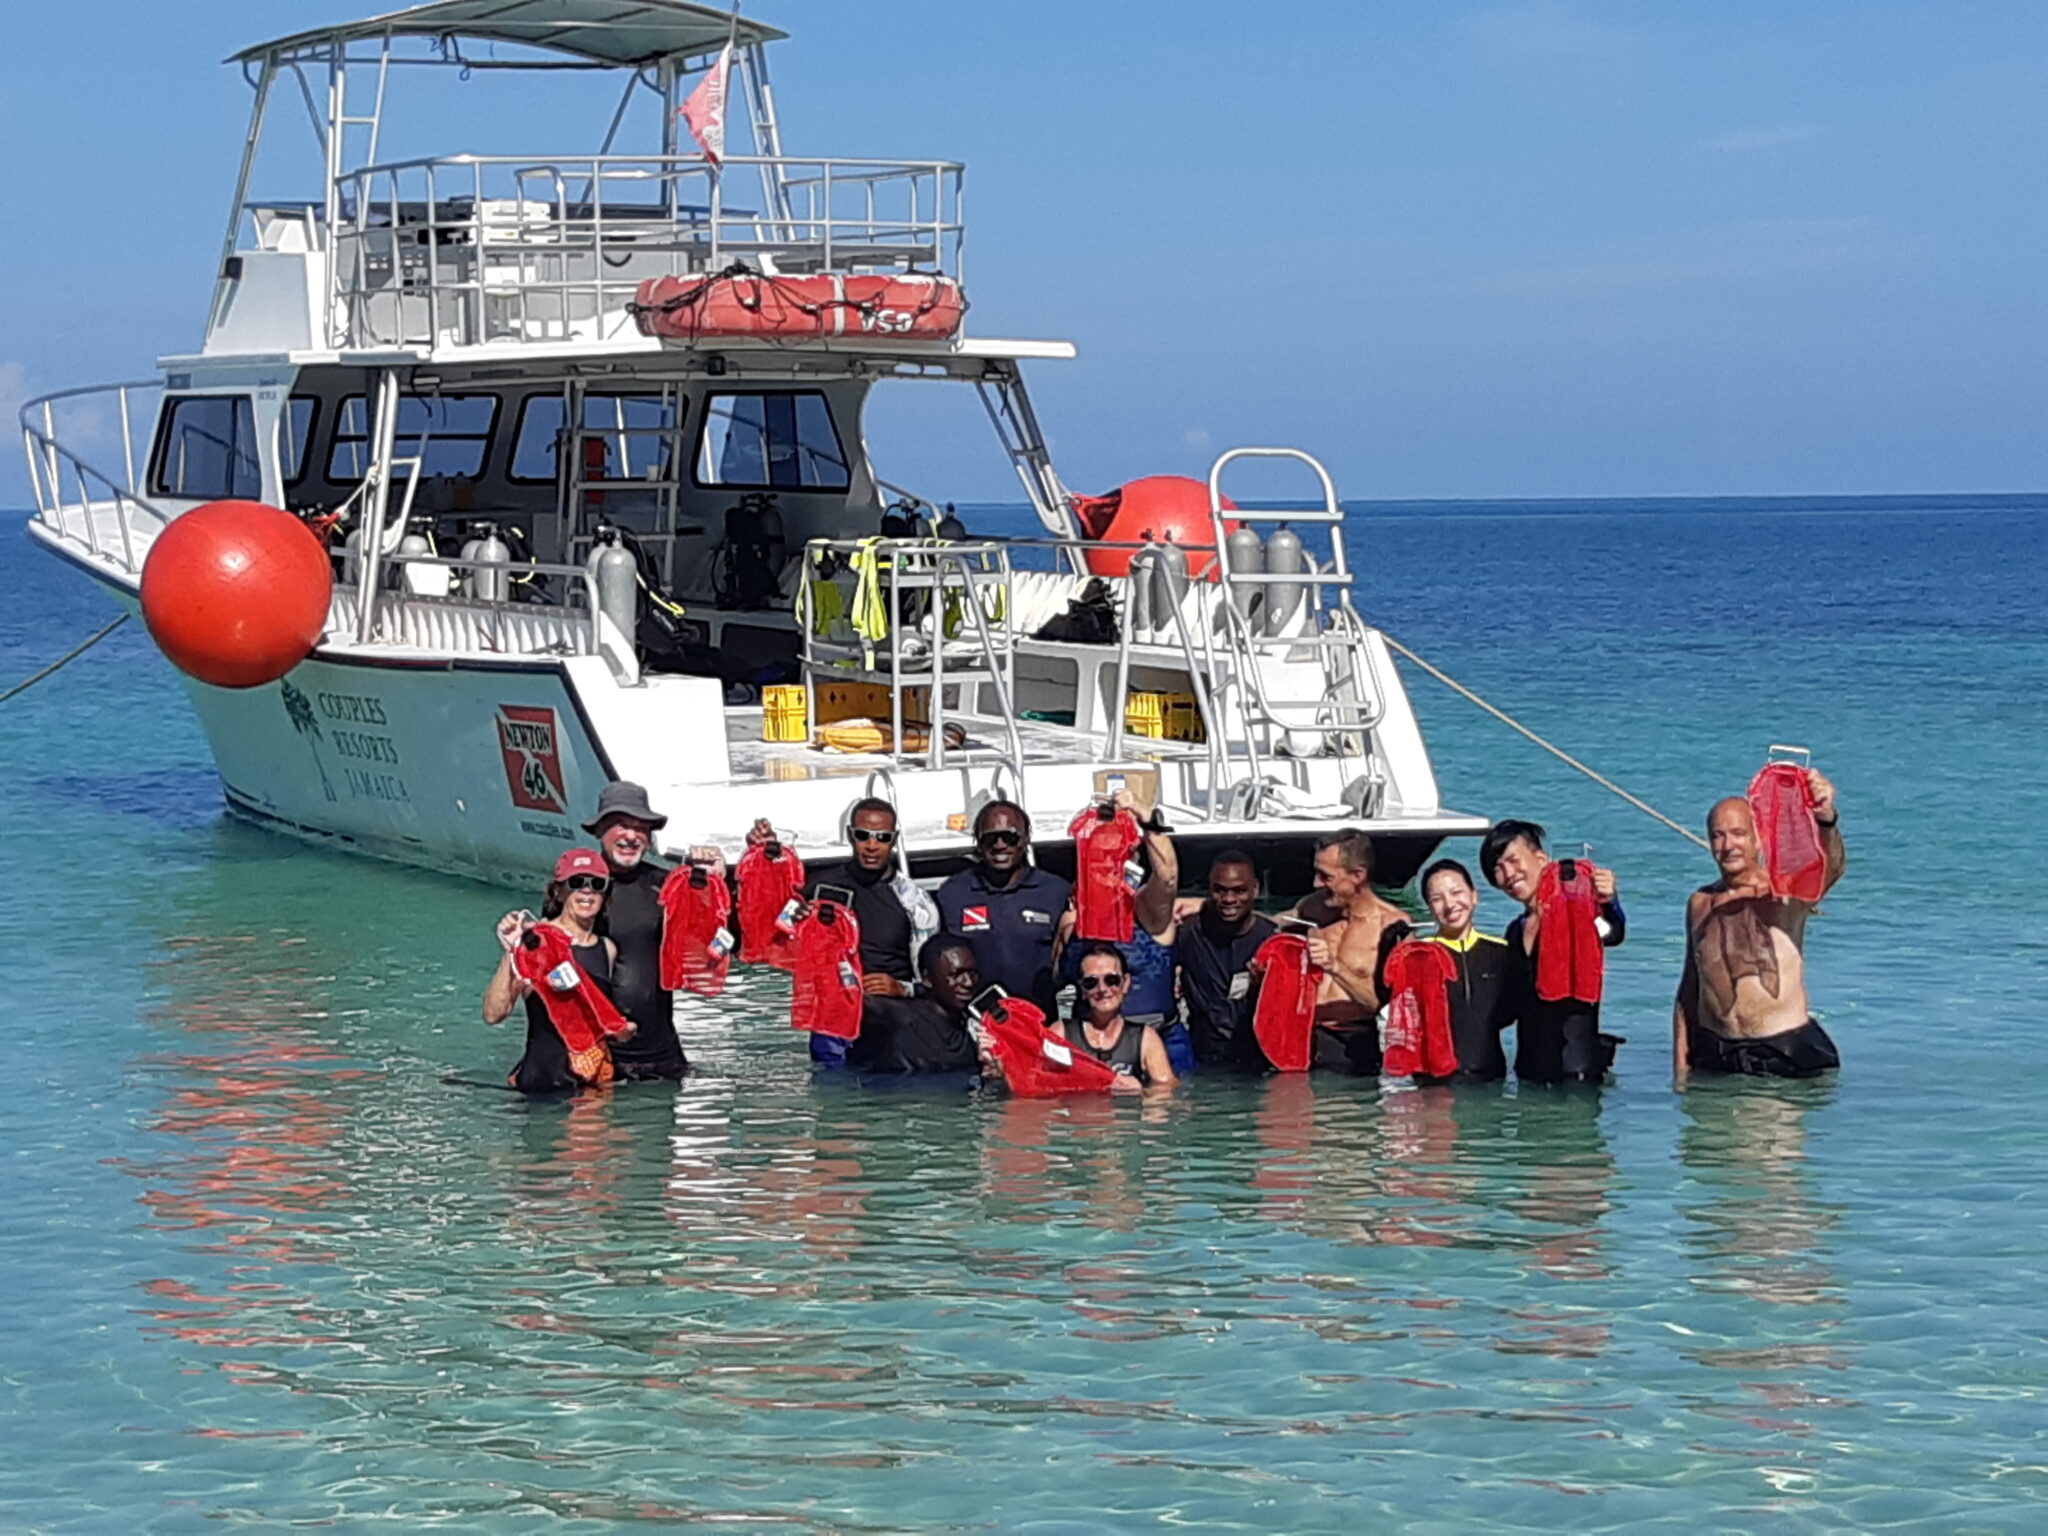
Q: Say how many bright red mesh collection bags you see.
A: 10